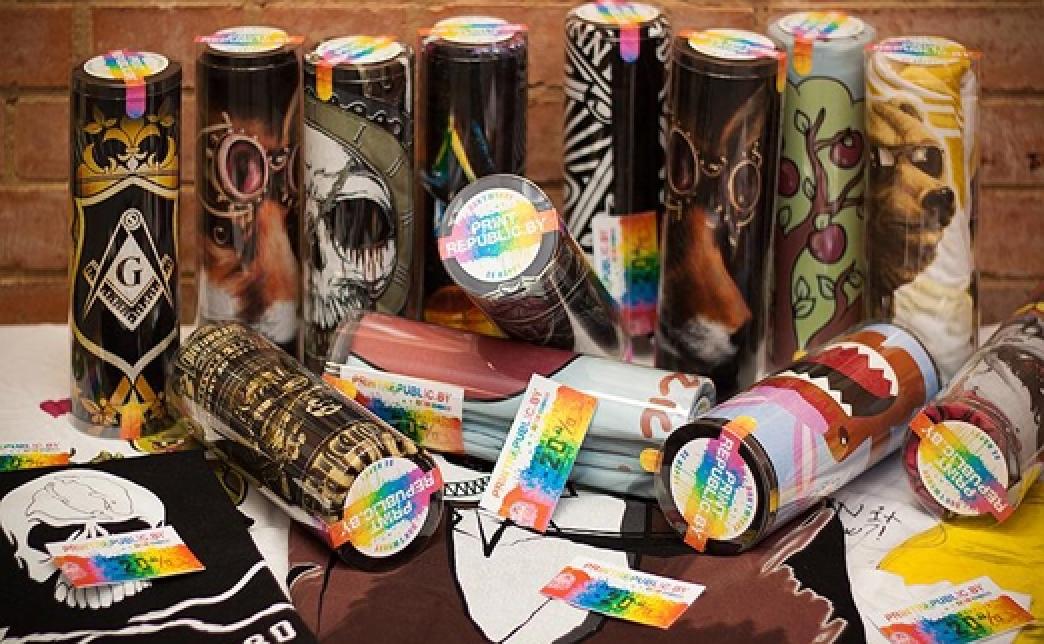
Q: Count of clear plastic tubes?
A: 13